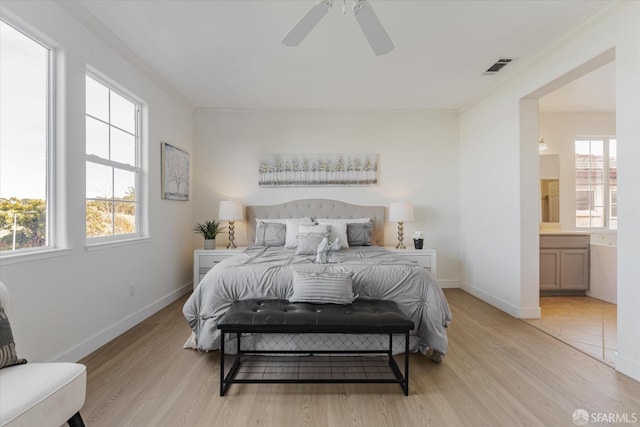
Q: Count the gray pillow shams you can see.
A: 2